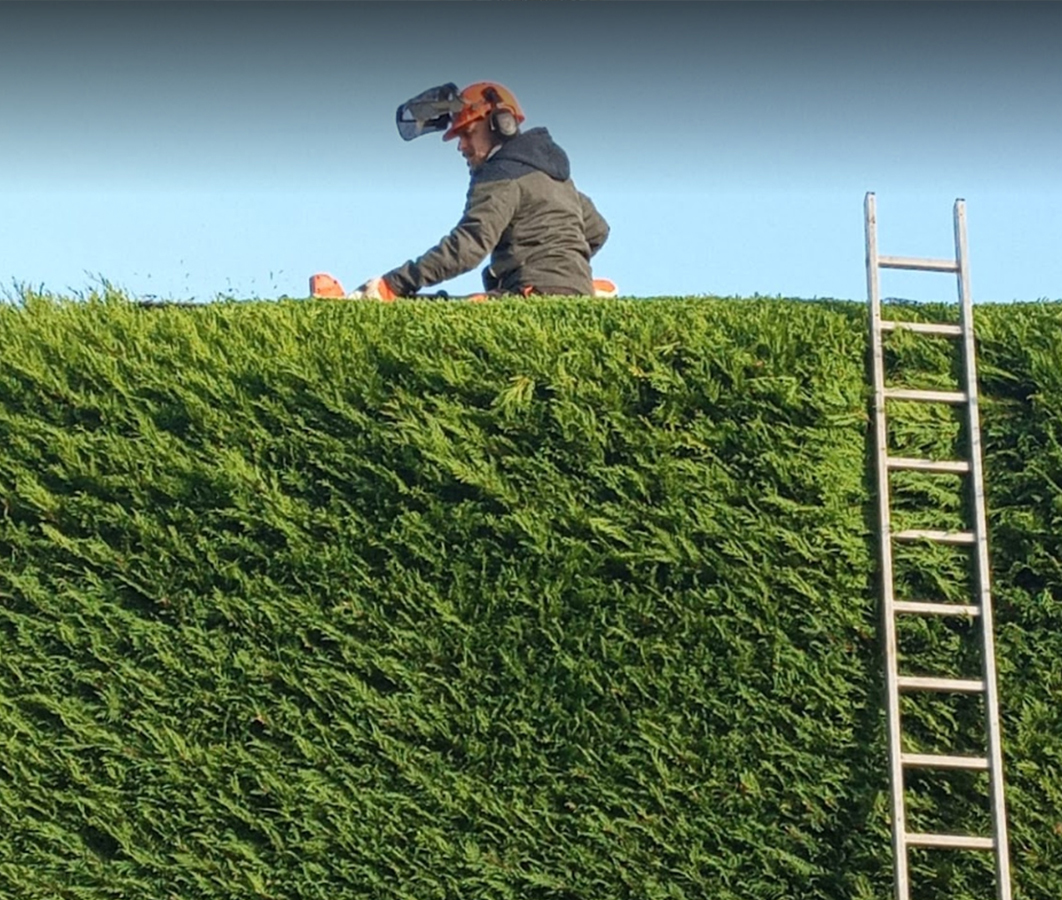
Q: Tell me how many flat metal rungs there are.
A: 9